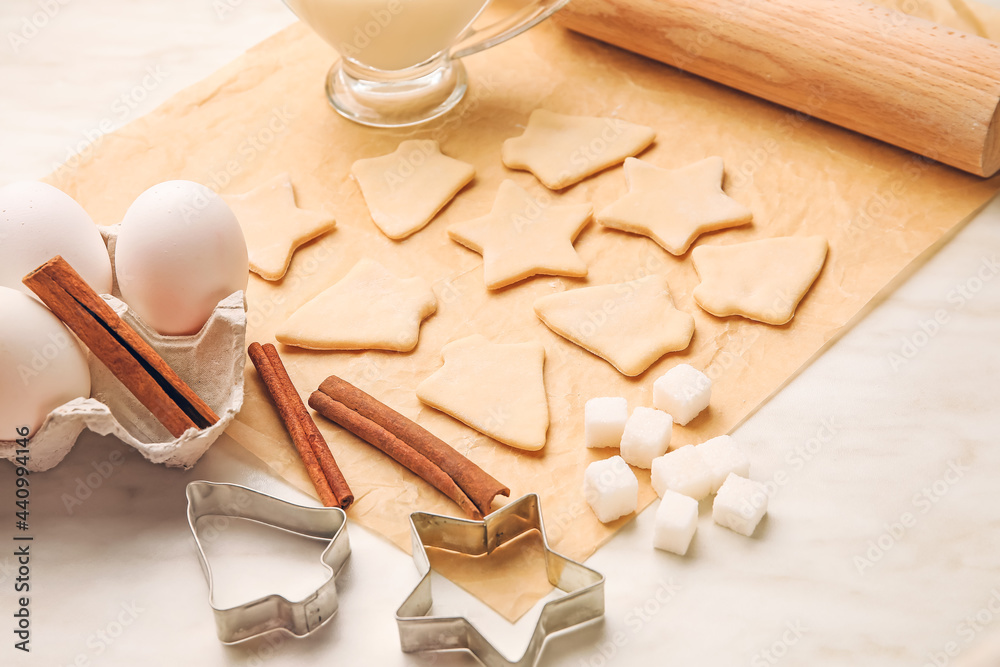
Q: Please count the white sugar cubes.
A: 8